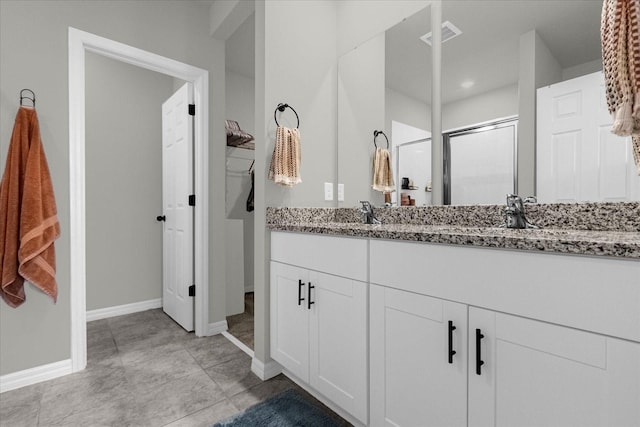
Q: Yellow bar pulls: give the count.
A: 0